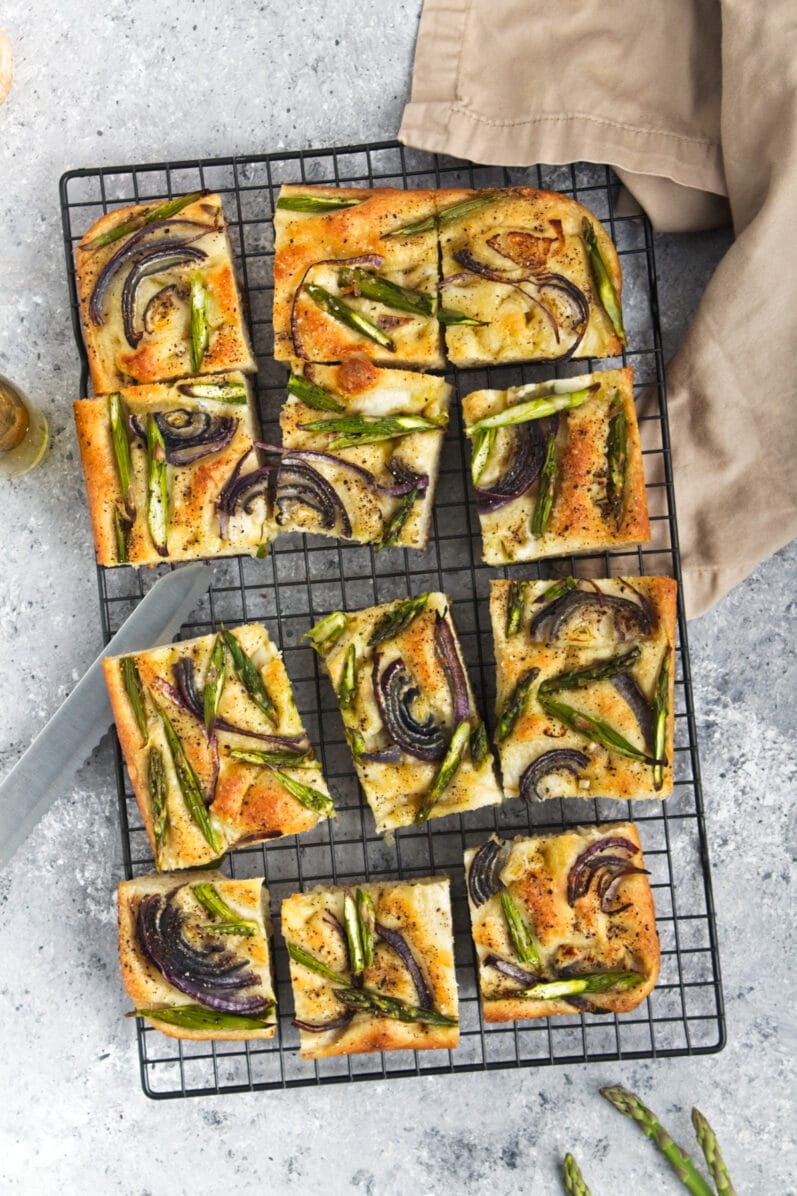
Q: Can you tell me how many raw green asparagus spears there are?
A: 3